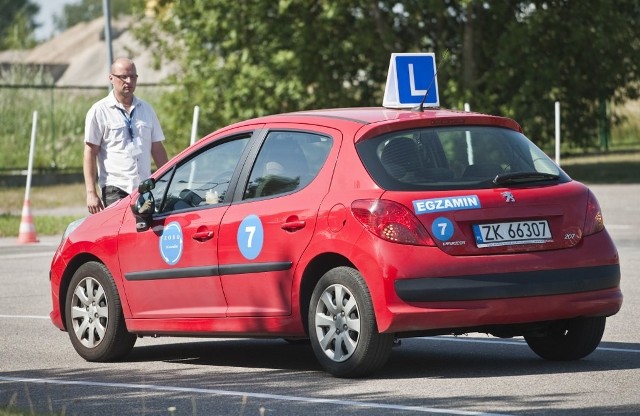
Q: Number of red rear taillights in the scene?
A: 2